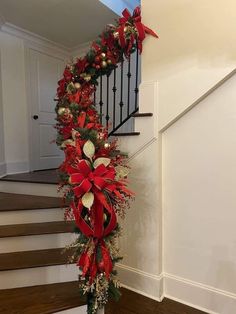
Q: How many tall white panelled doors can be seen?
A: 1